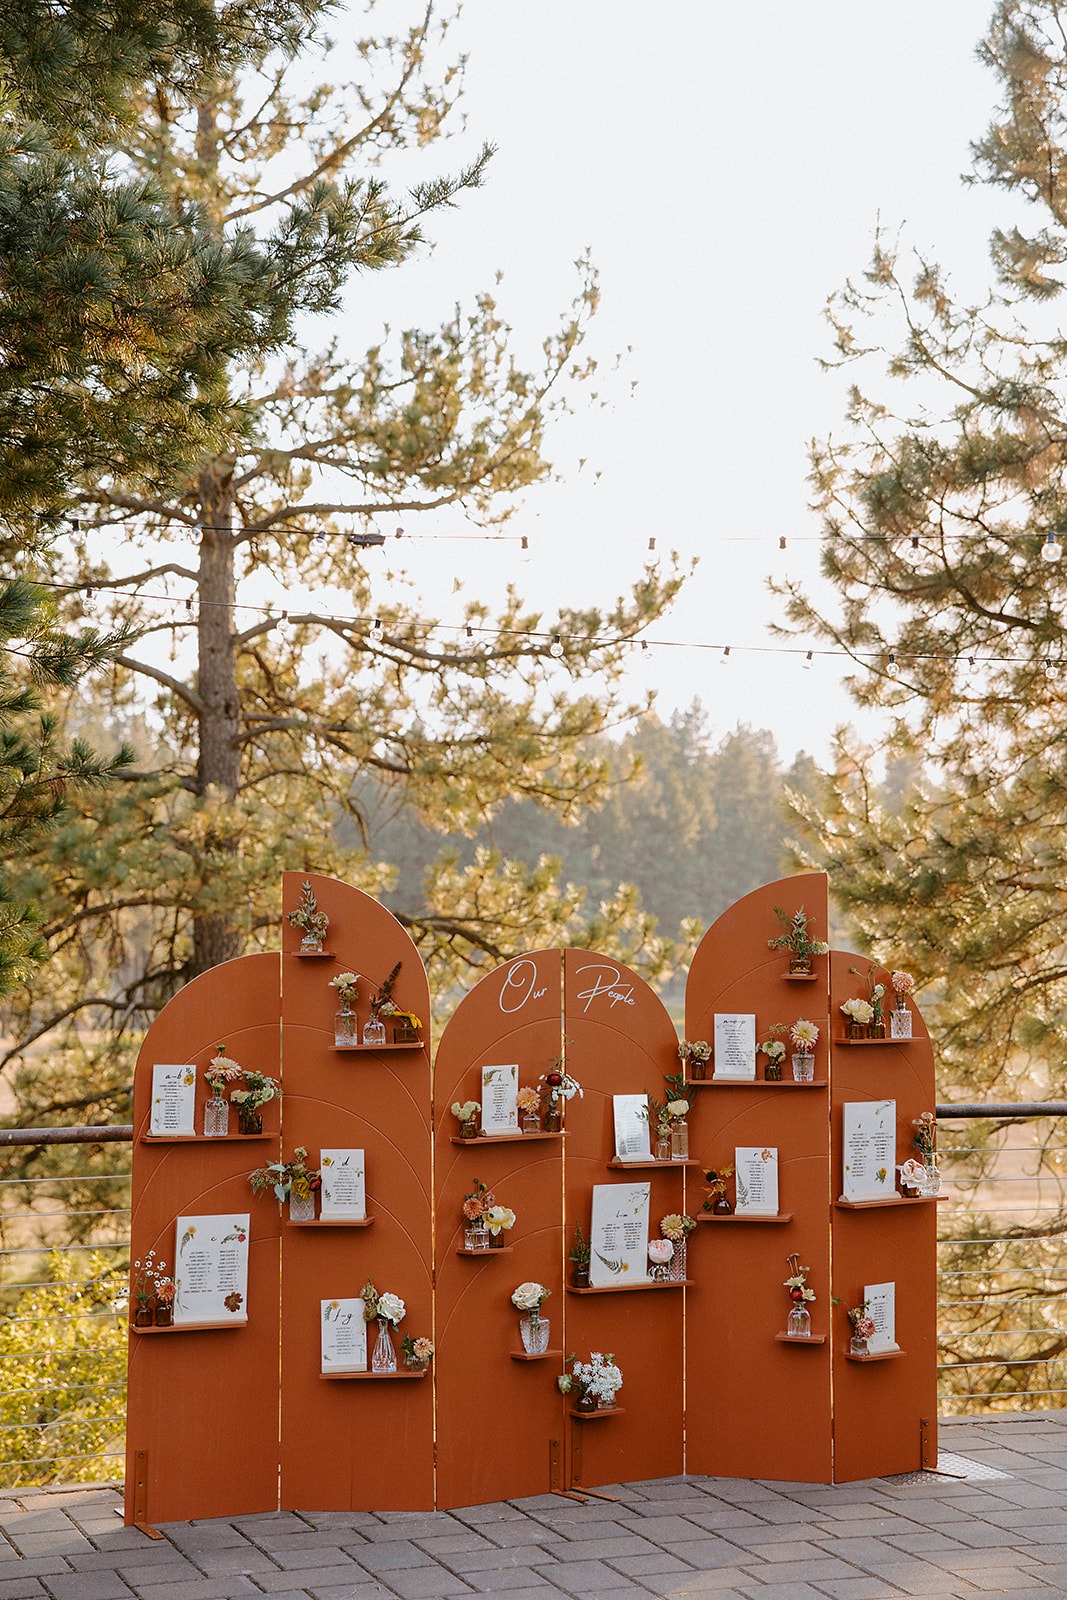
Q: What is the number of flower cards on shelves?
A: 11